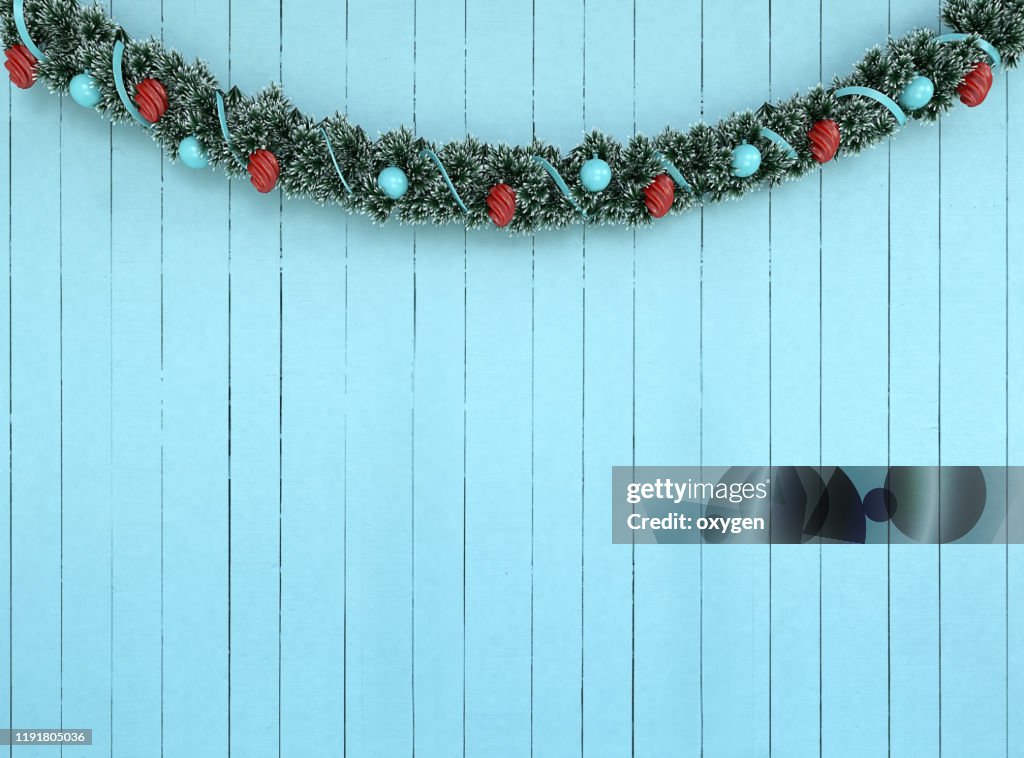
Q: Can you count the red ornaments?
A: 7